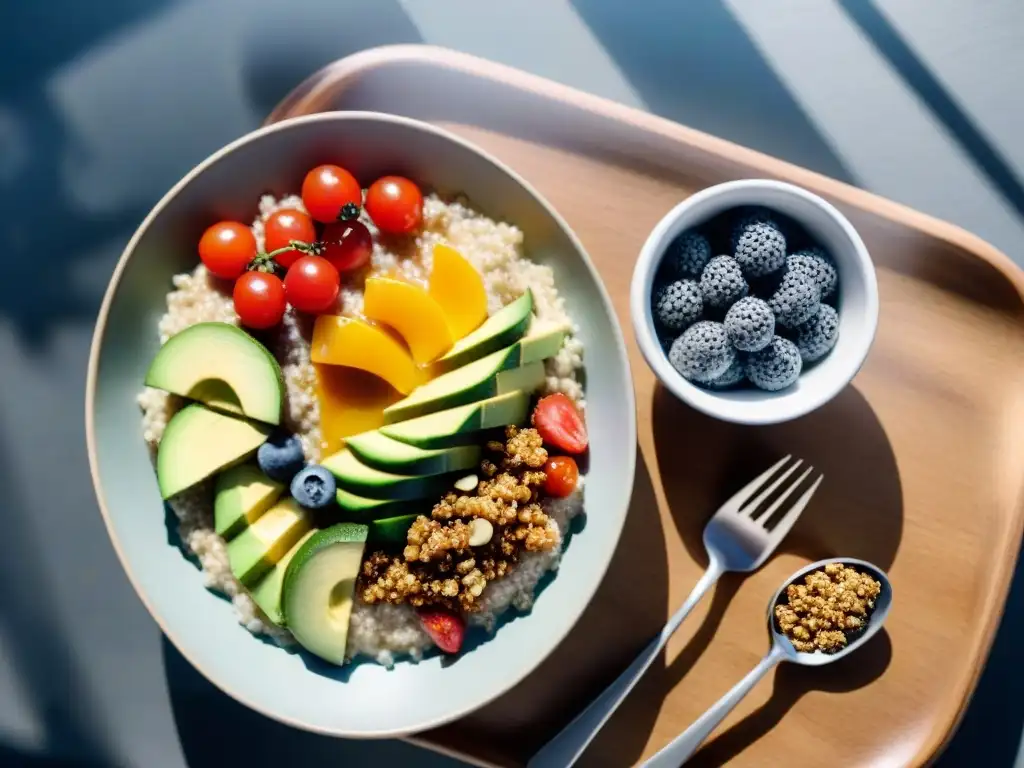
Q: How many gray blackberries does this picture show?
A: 11